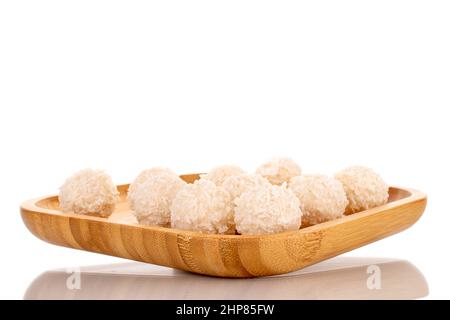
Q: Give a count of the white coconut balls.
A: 9